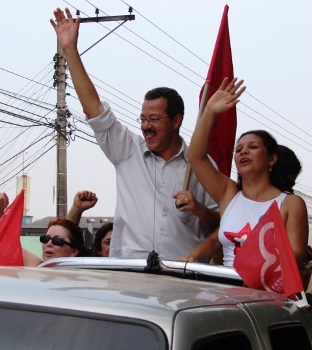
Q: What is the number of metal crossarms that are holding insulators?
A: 1